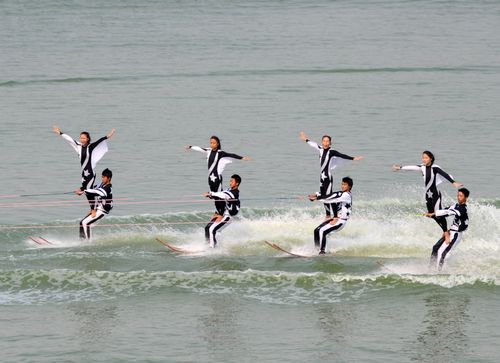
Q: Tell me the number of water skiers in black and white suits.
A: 8